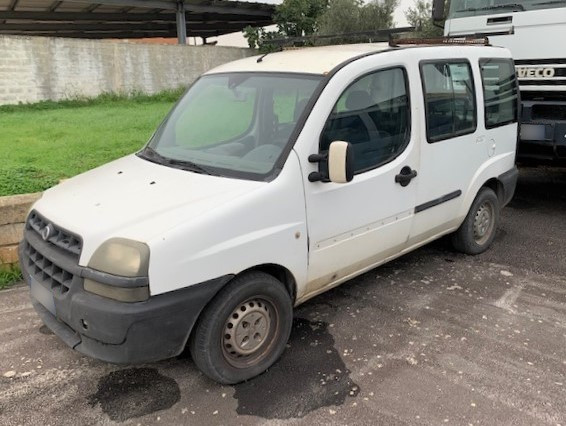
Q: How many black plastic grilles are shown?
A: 2